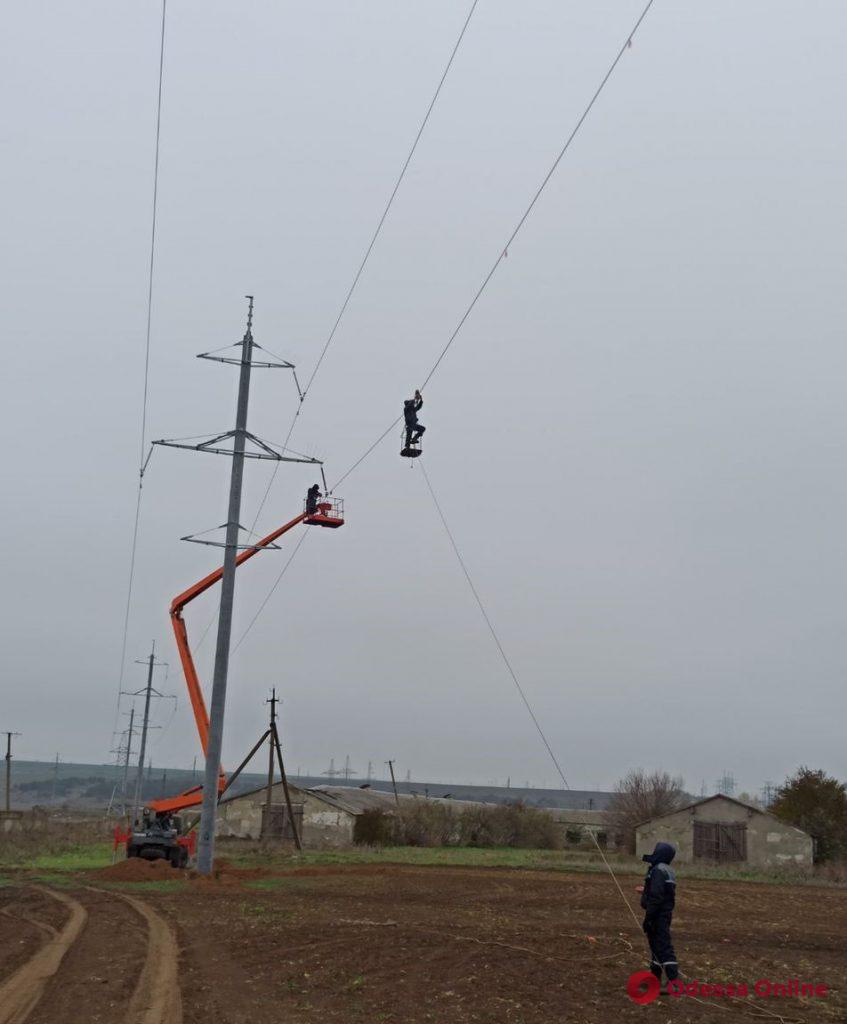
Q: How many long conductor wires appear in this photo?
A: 3